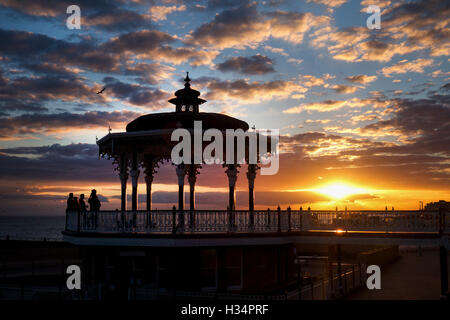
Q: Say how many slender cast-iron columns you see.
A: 7